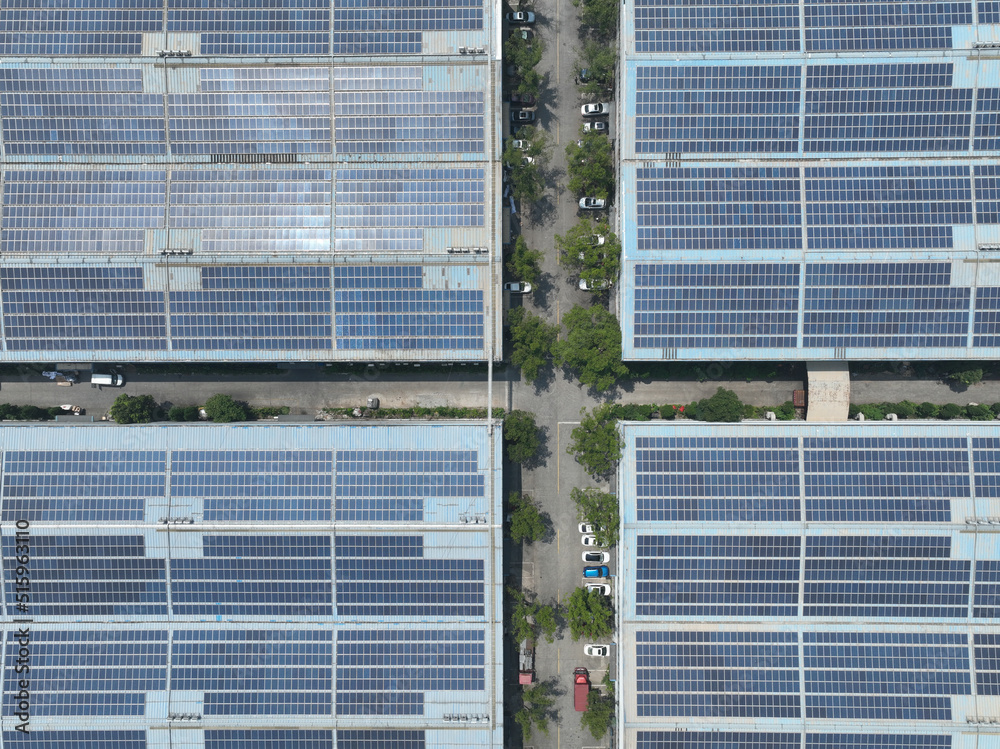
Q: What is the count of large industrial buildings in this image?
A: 4